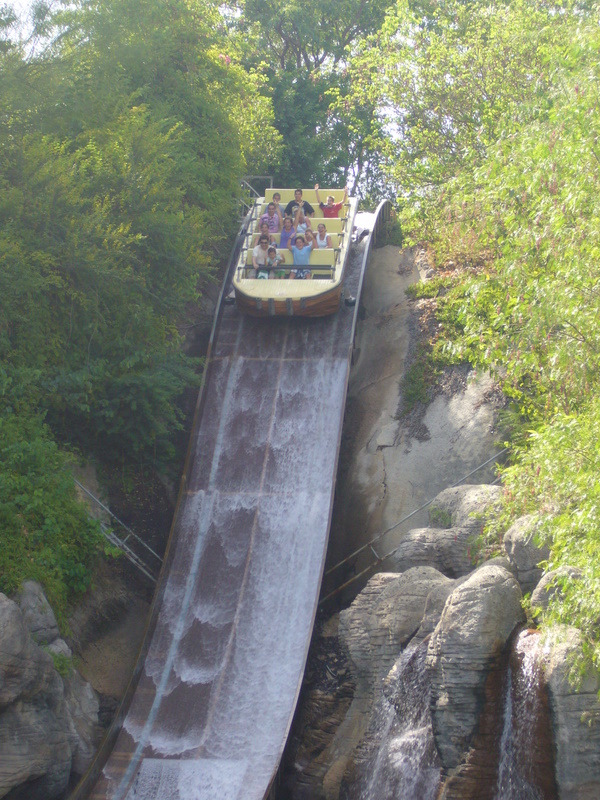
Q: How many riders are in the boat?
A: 12